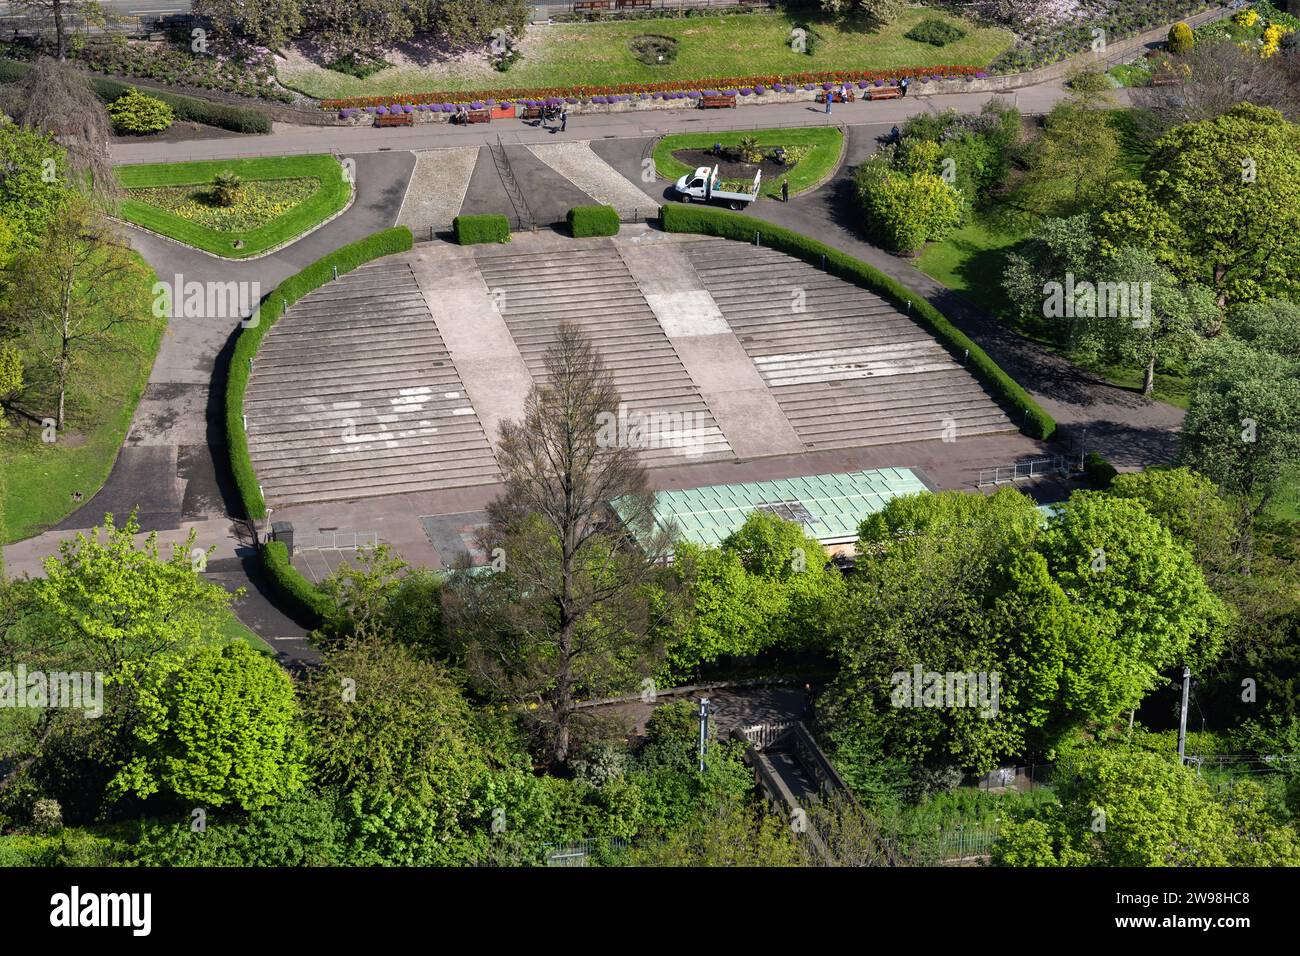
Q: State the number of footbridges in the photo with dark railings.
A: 1